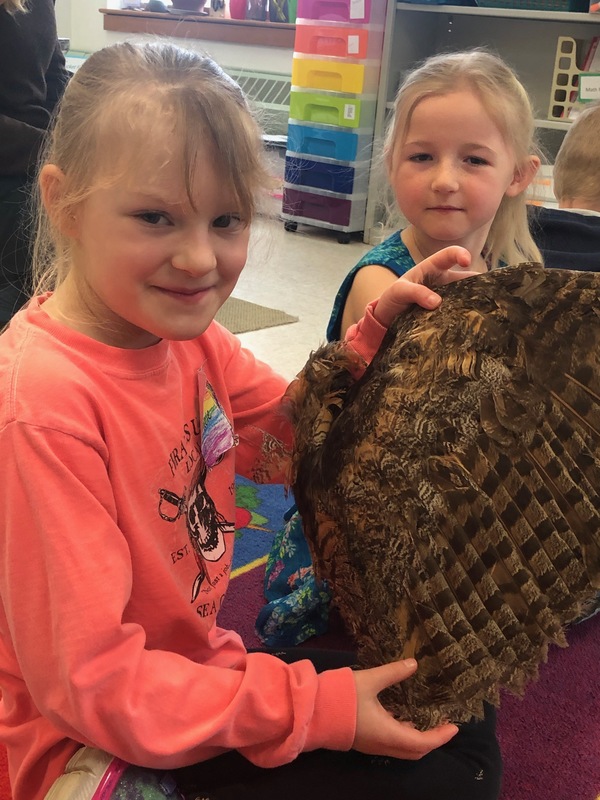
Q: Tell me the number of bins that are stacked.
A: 7